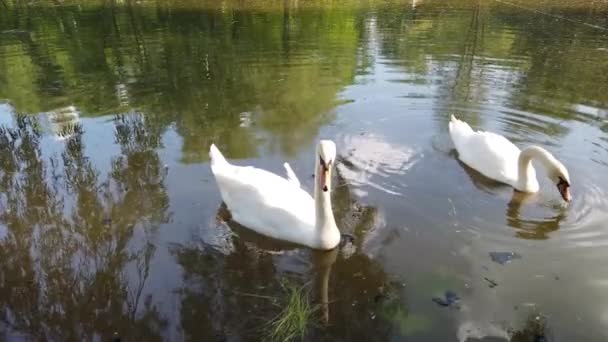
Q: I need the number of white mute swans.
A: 2